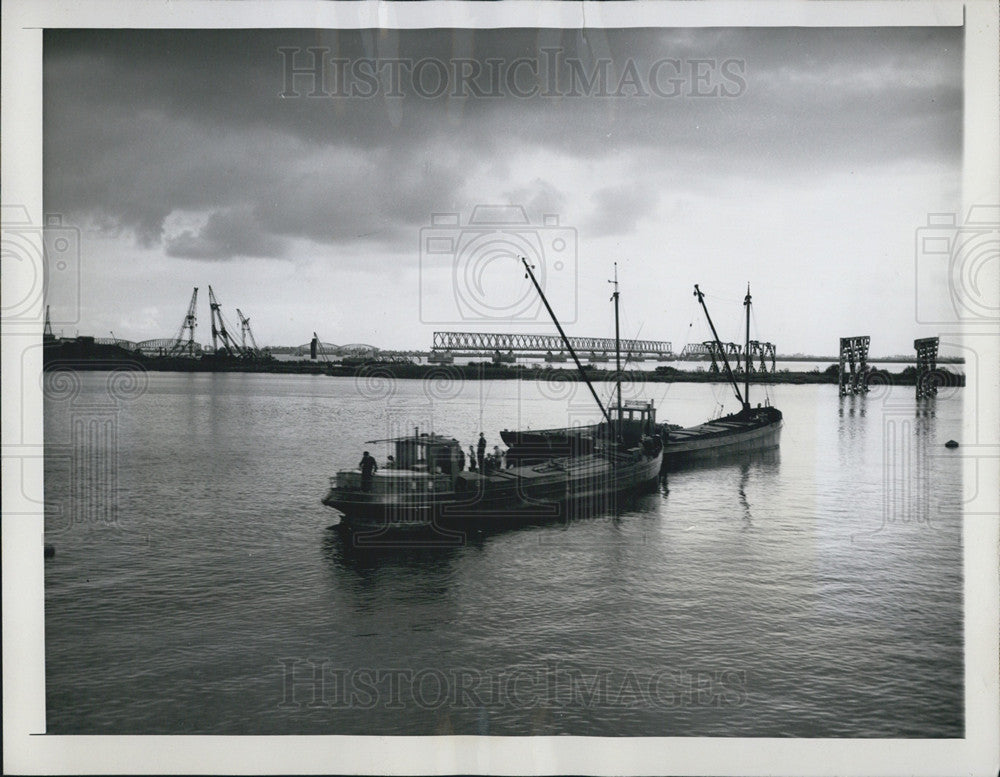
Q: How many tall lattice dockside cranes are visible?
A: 3